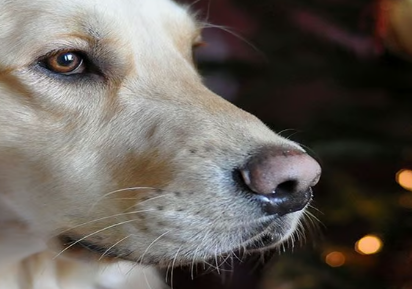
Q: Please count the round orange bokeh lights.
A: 3